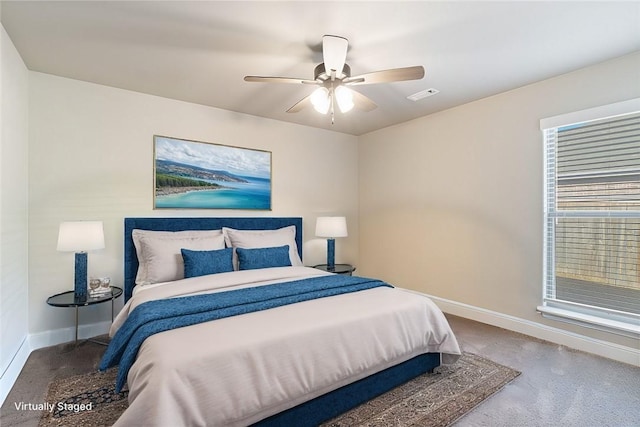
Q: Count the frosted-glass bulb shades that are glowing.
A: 2